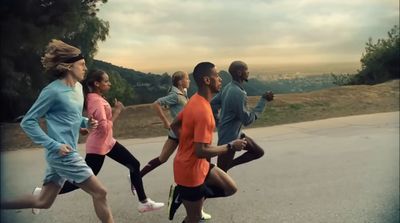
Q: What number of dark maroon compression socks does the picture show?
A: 1